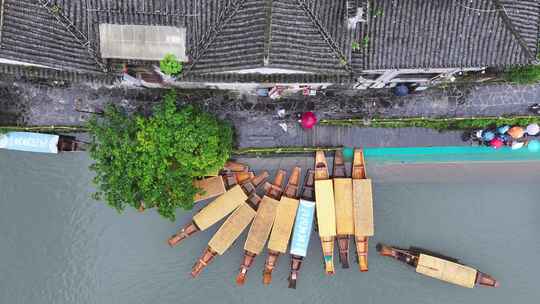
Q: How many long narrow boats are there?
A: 12